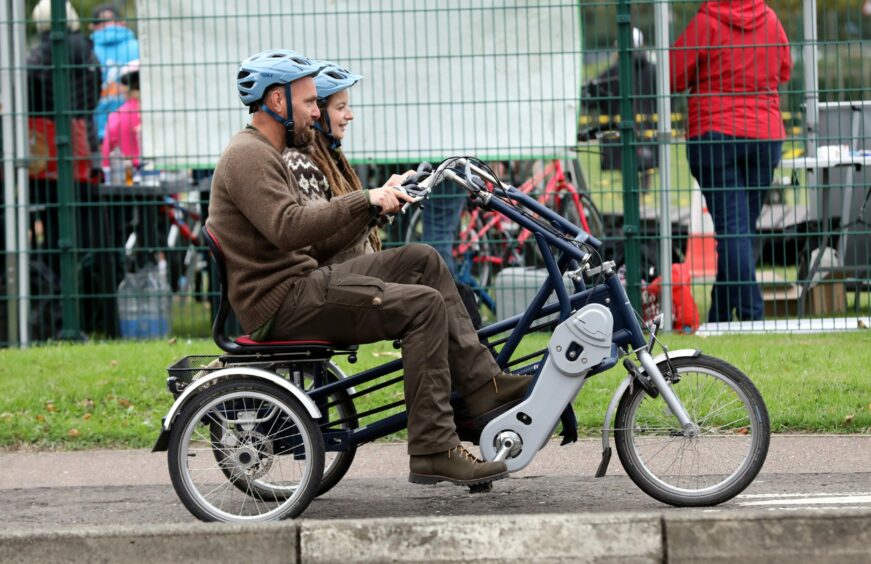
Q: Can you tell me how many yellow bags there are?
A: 0